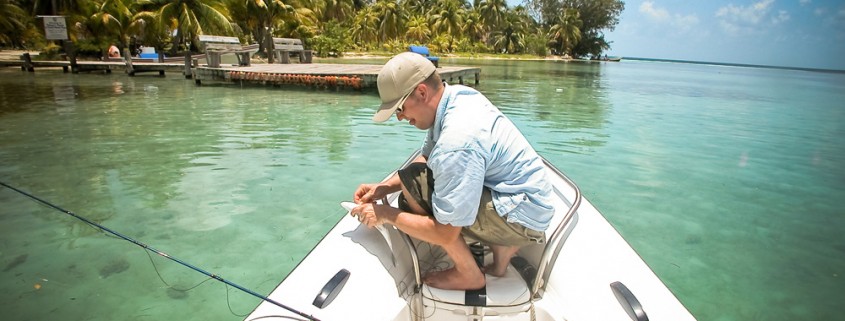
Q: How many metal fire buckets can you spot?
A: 0